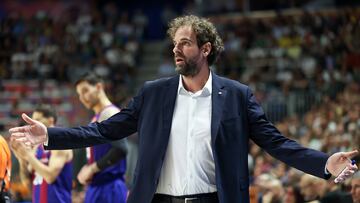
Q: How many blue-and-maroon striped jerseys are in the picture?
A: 2